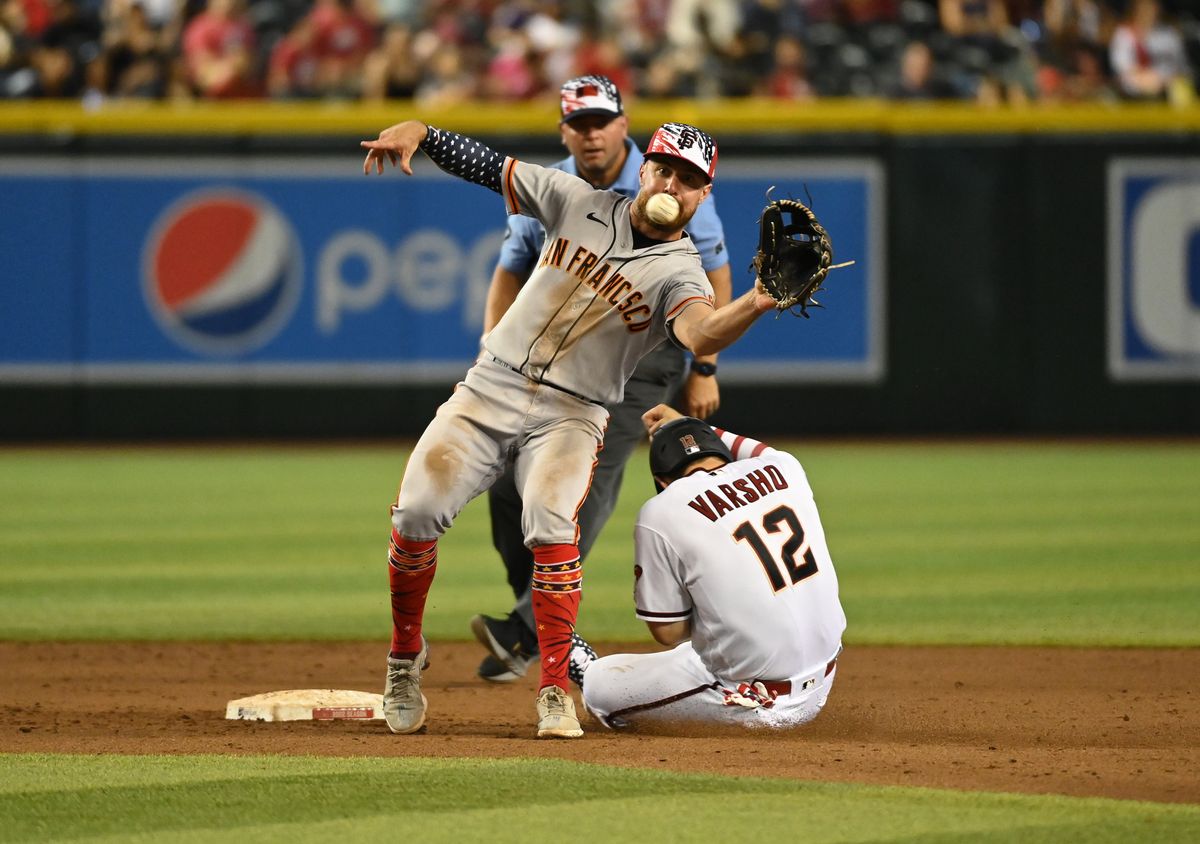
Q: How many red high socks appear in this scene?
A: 2